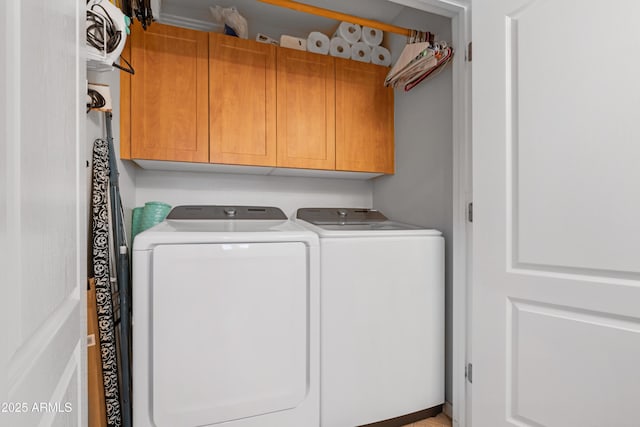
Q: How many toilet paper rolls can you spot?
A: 6